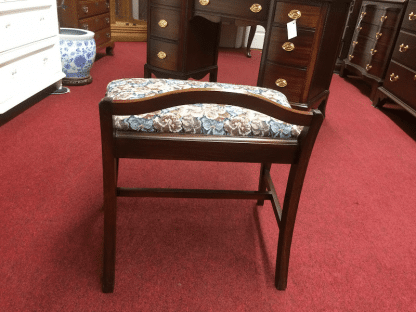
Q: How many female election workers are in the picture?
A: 0